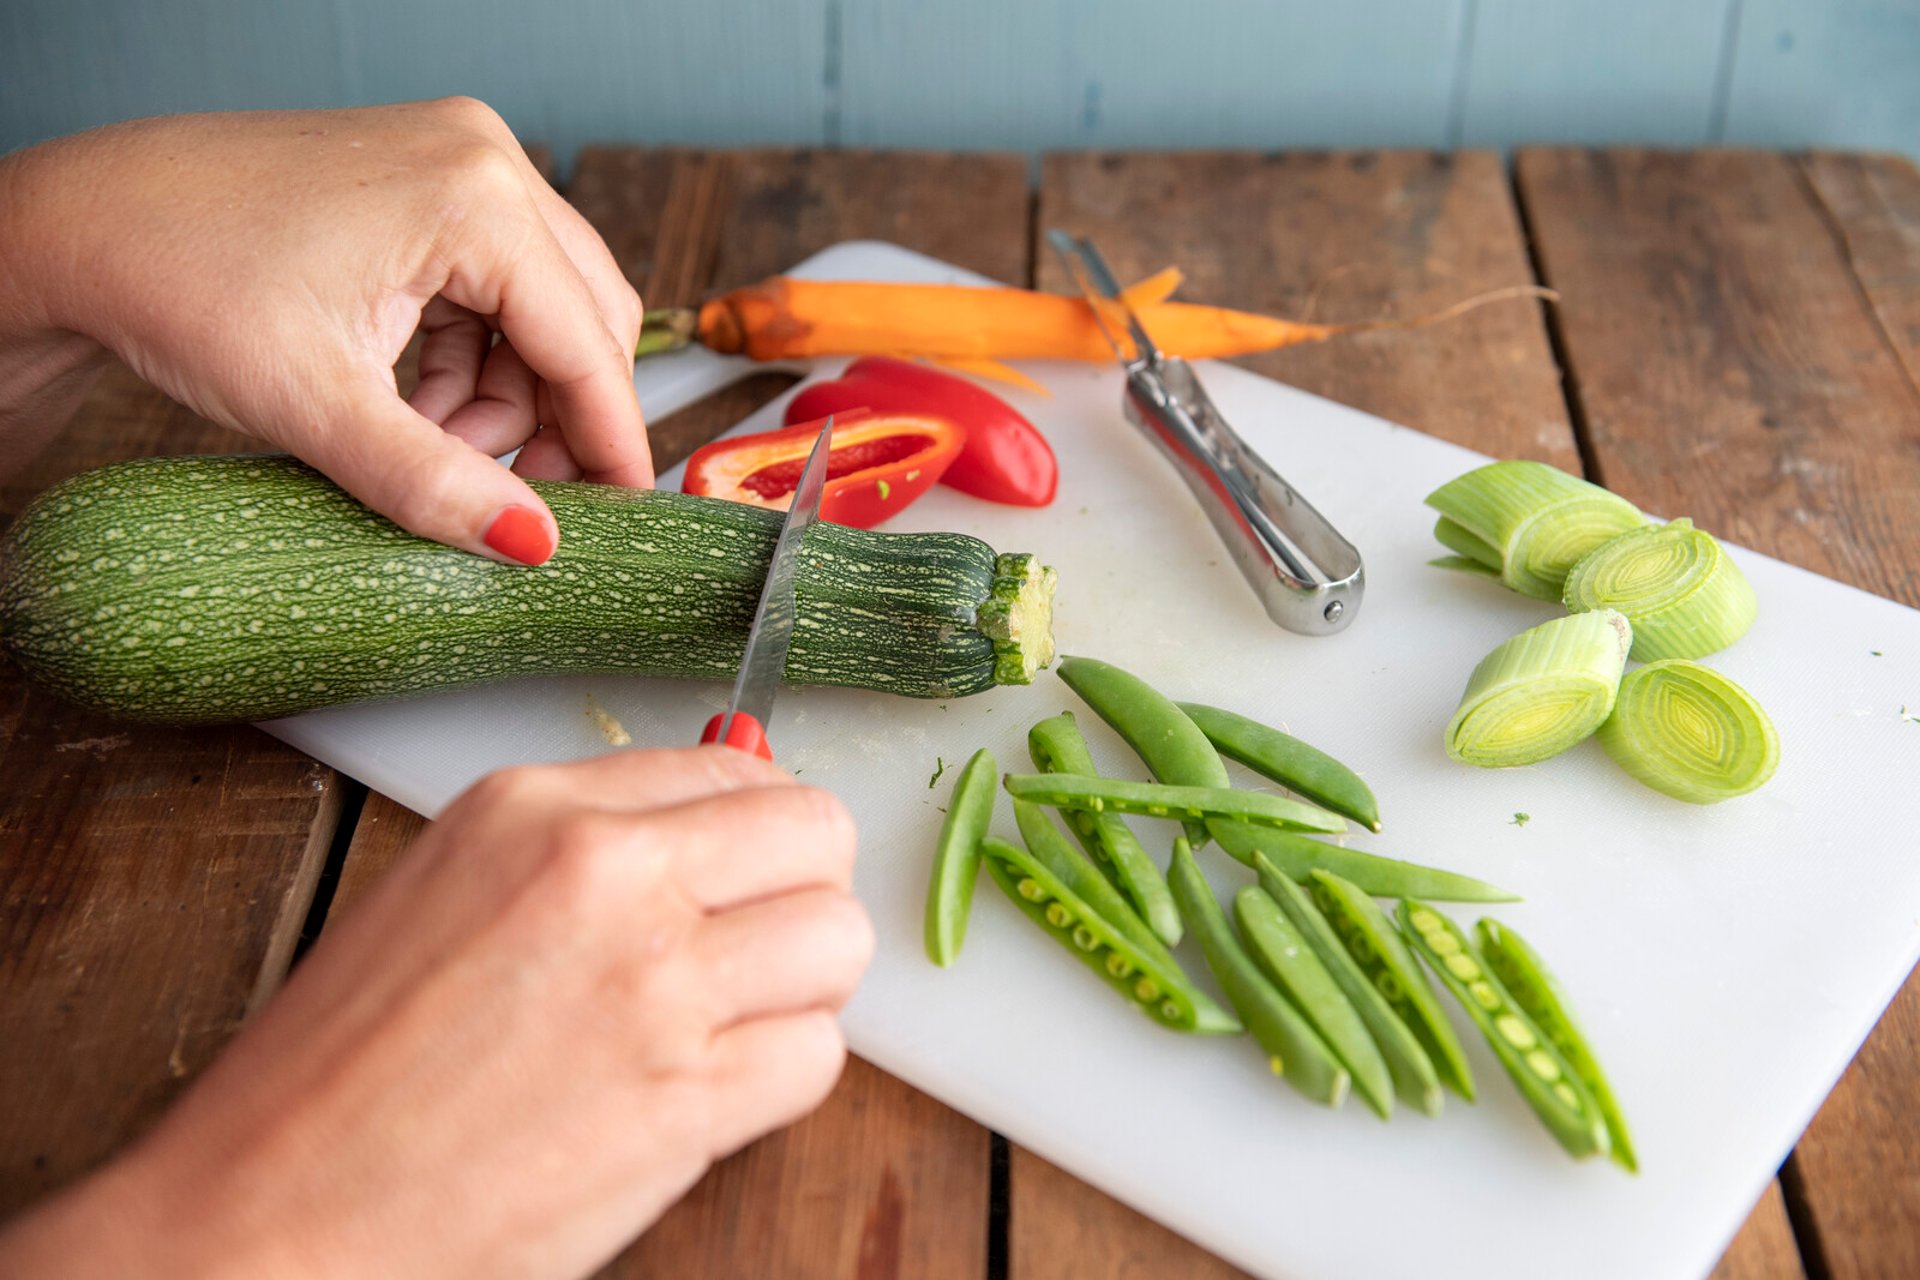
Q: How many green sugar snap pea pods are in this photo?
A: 14